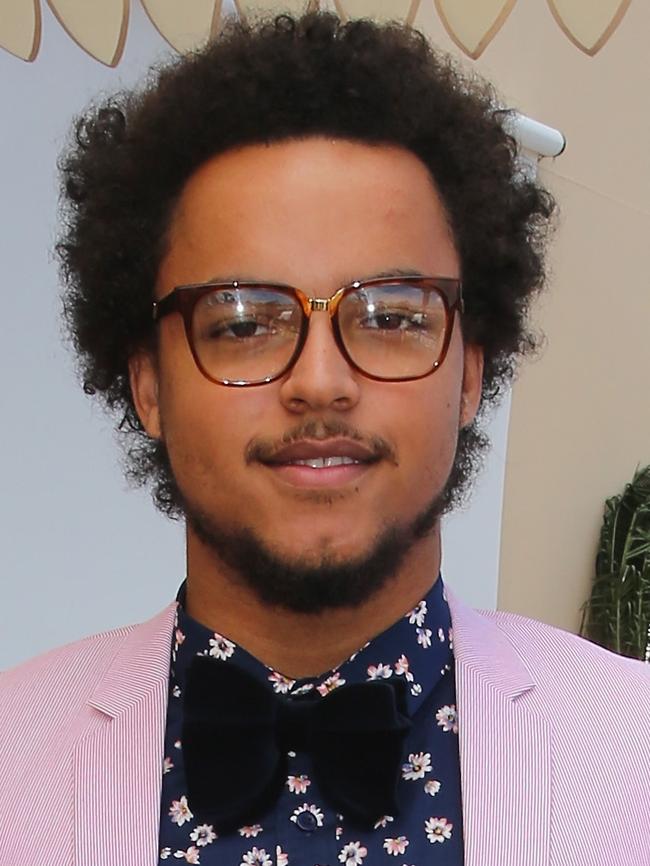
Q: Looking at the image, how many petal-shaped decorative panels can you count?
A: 7